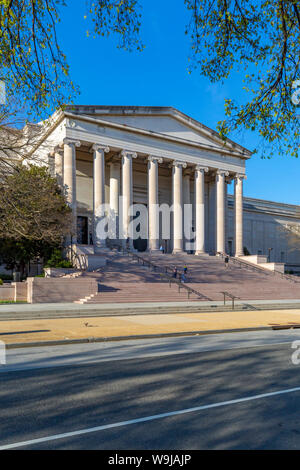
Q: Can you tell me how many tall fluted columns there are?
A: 8